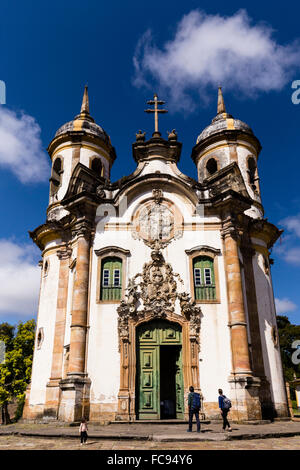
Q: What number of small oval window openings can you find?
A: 4